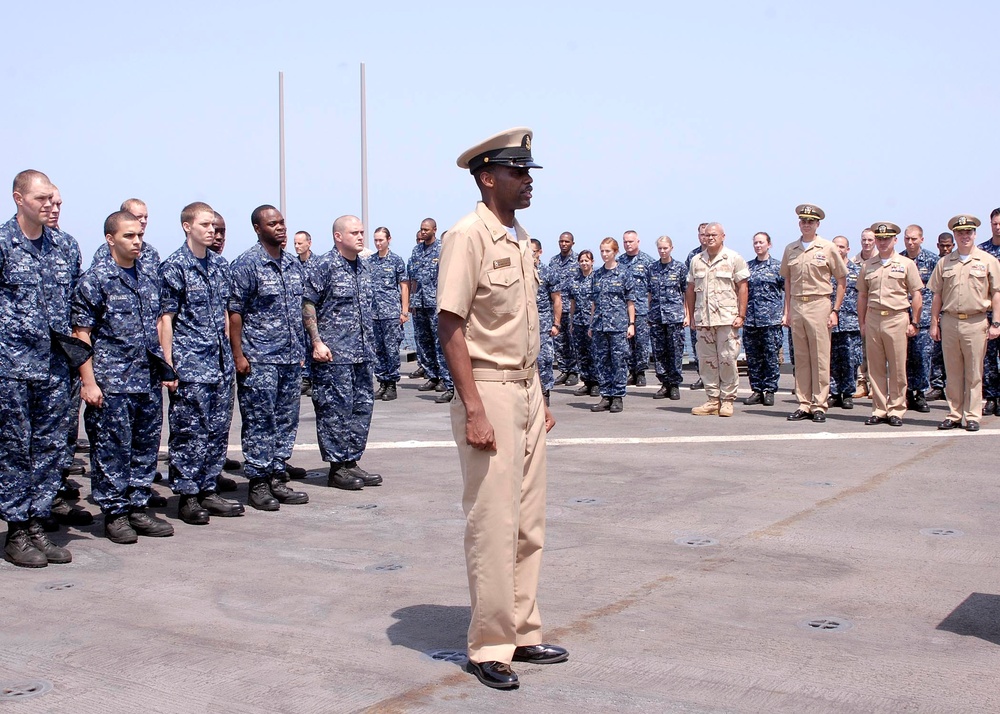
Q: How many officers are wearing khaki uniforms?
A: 4